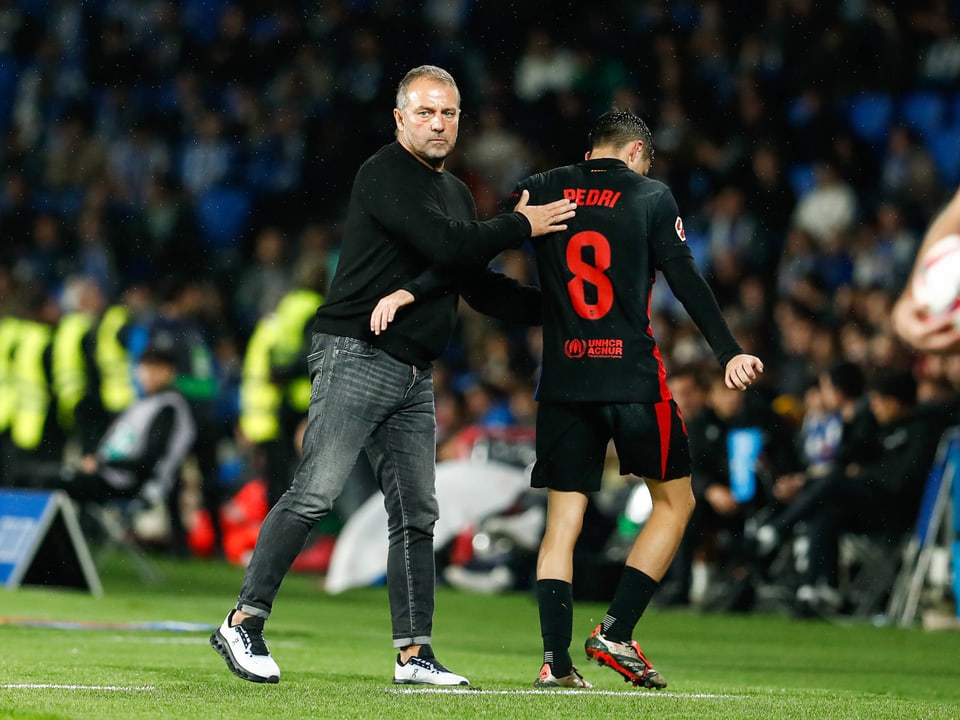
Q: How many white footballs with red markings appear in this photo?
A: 1